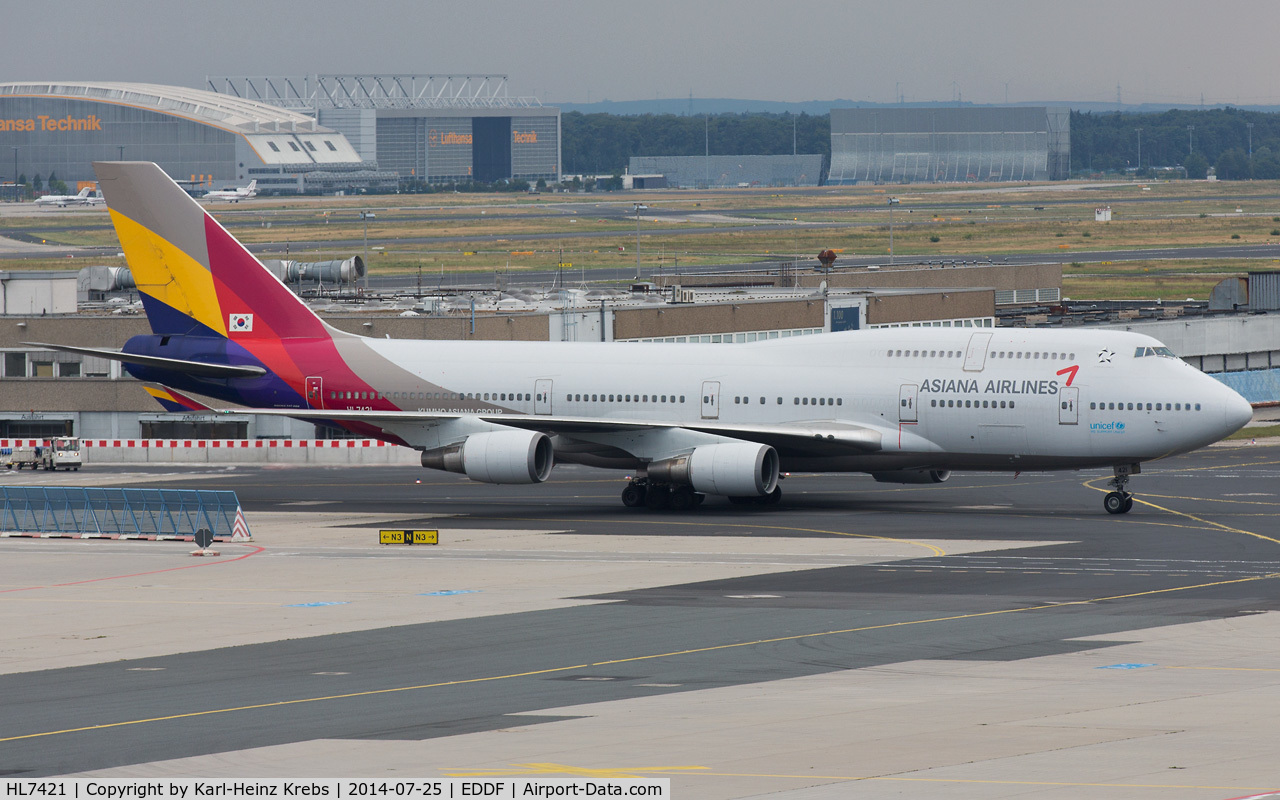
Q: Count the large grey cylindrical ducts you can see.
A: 2